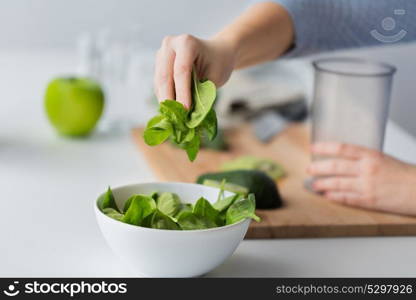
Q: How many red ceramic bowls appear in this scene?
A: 0